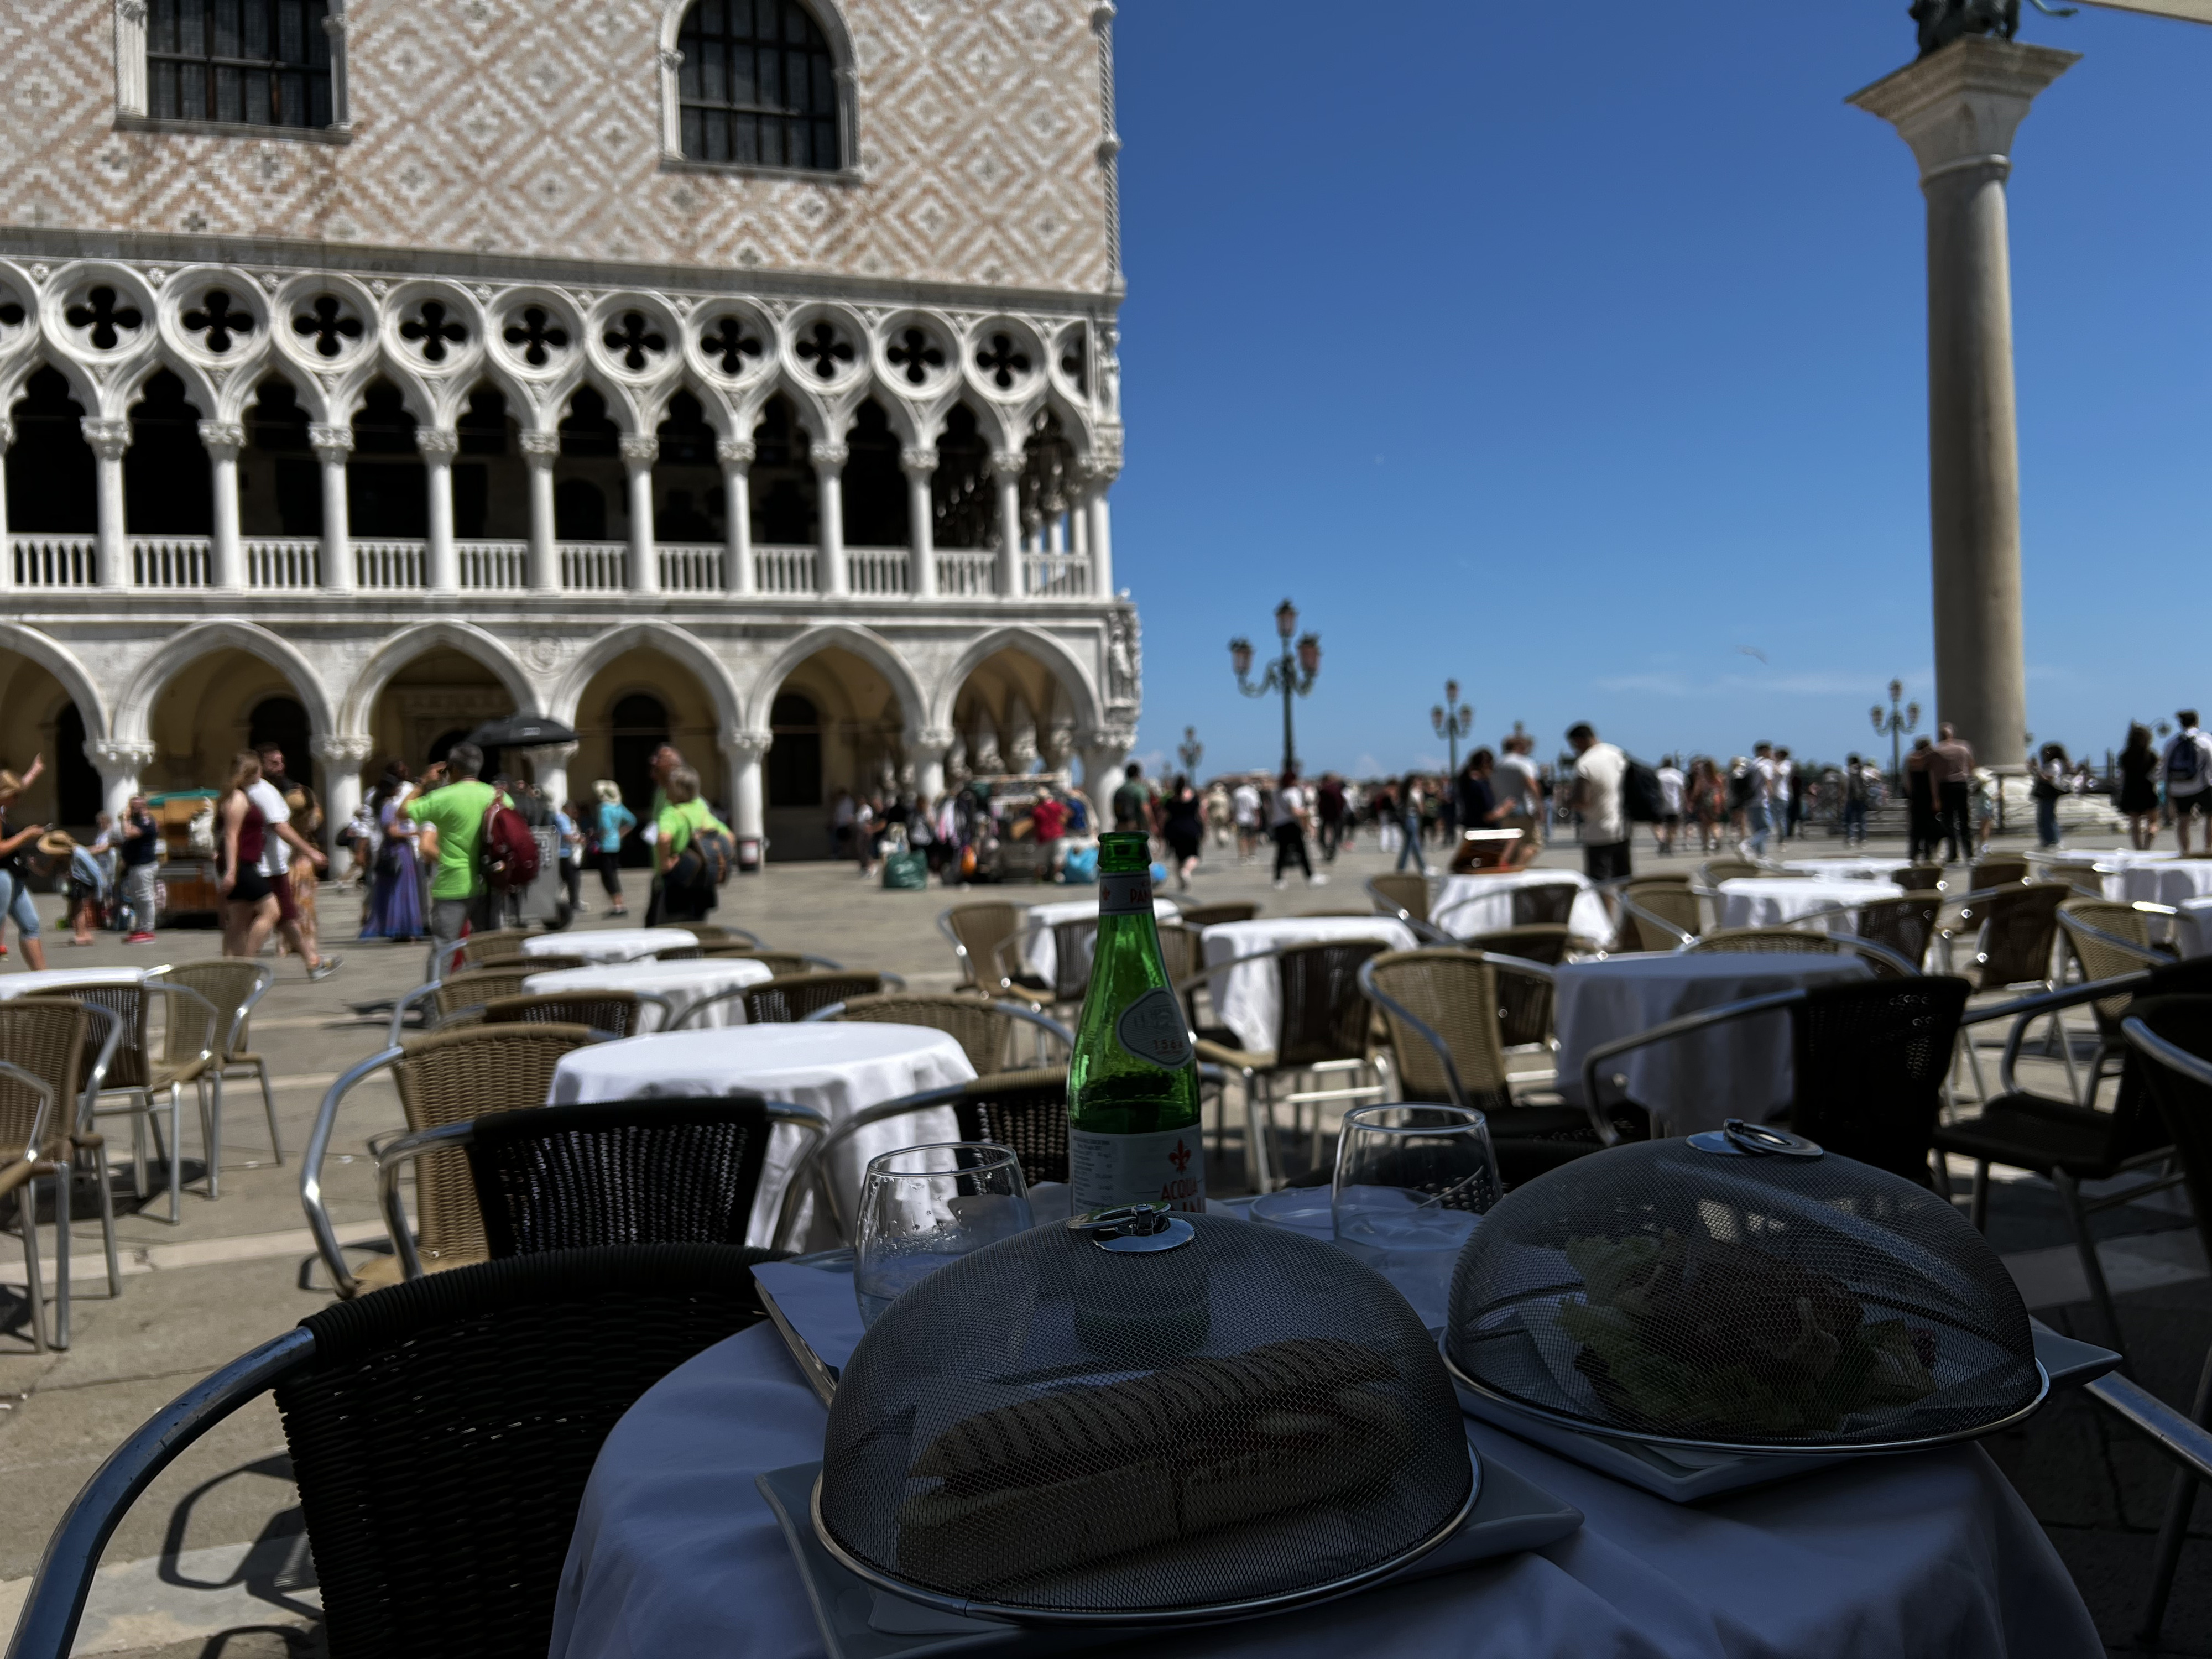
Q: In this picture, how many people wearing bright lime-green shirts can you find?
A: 3